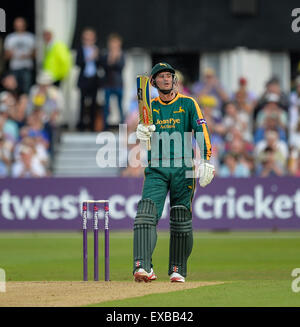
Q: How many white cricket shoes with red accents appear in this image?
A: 2